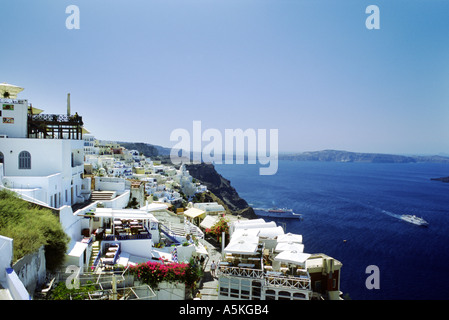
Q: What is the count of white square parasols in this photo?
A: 6